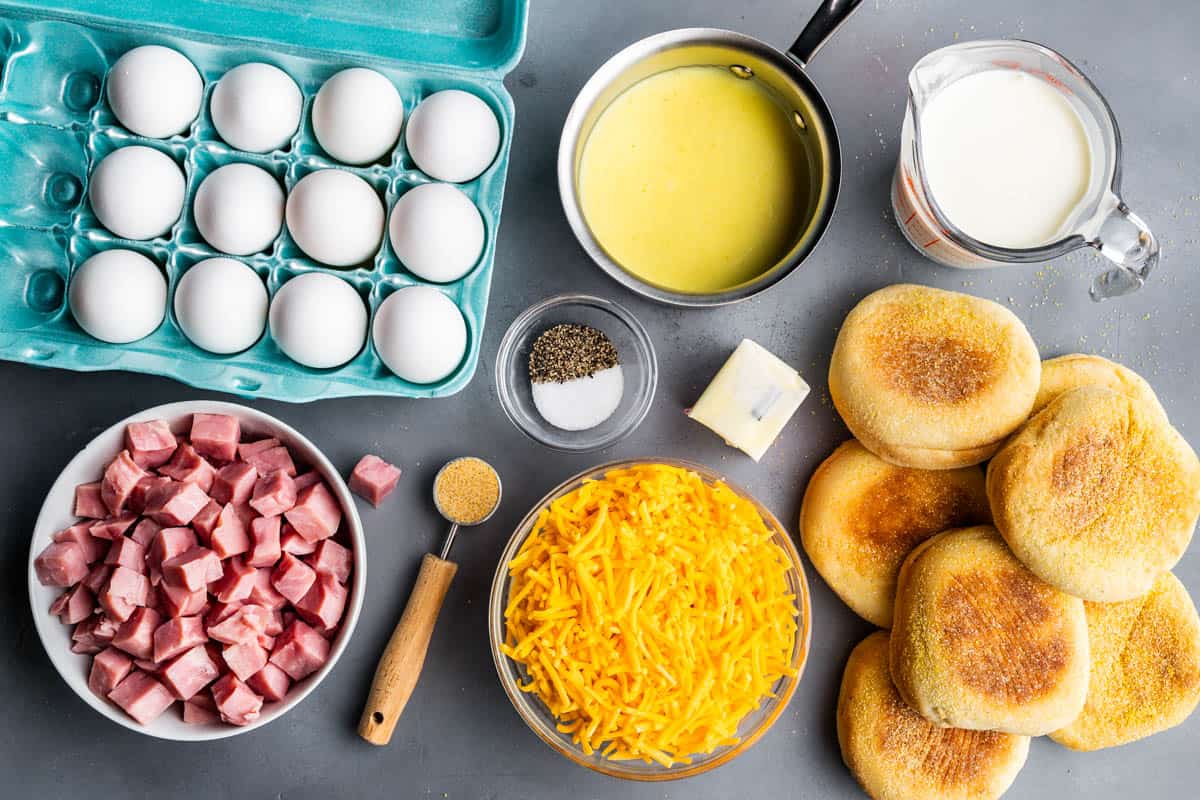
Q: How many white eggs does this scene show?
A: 12